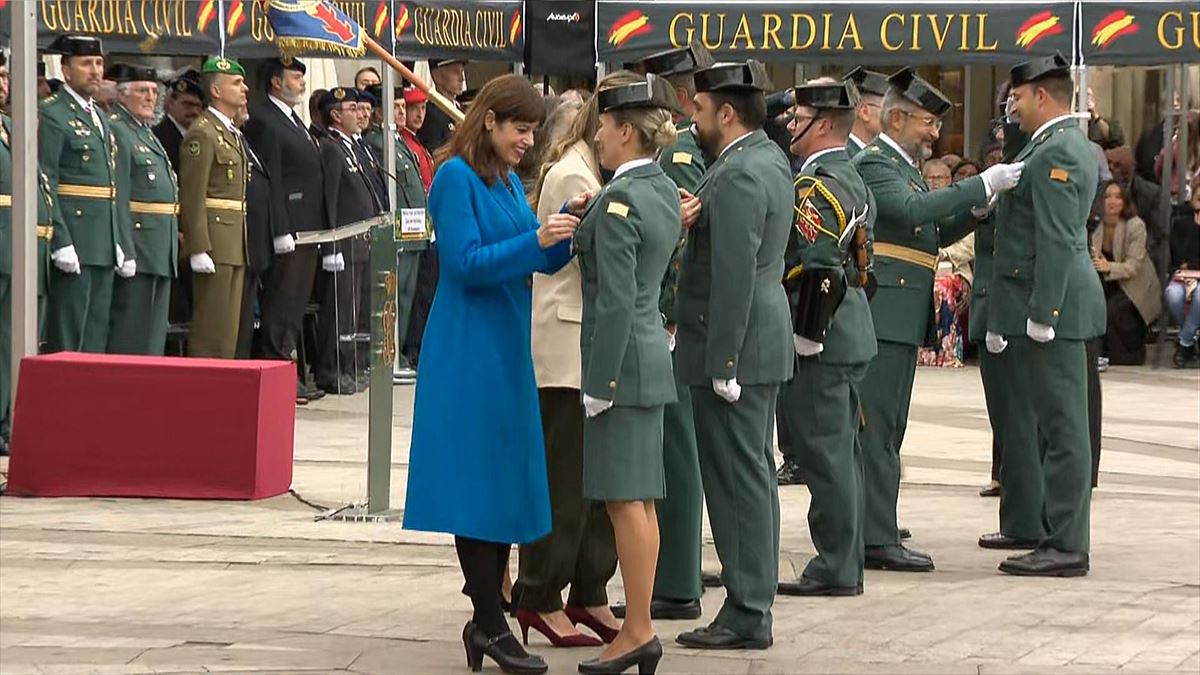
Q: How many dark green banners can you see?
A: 5